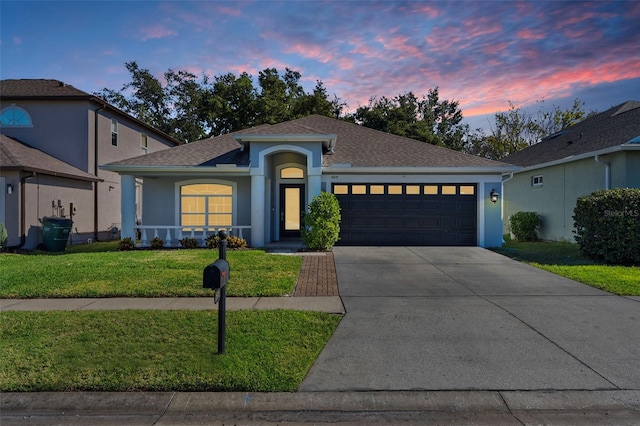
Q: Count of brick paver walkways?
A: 1